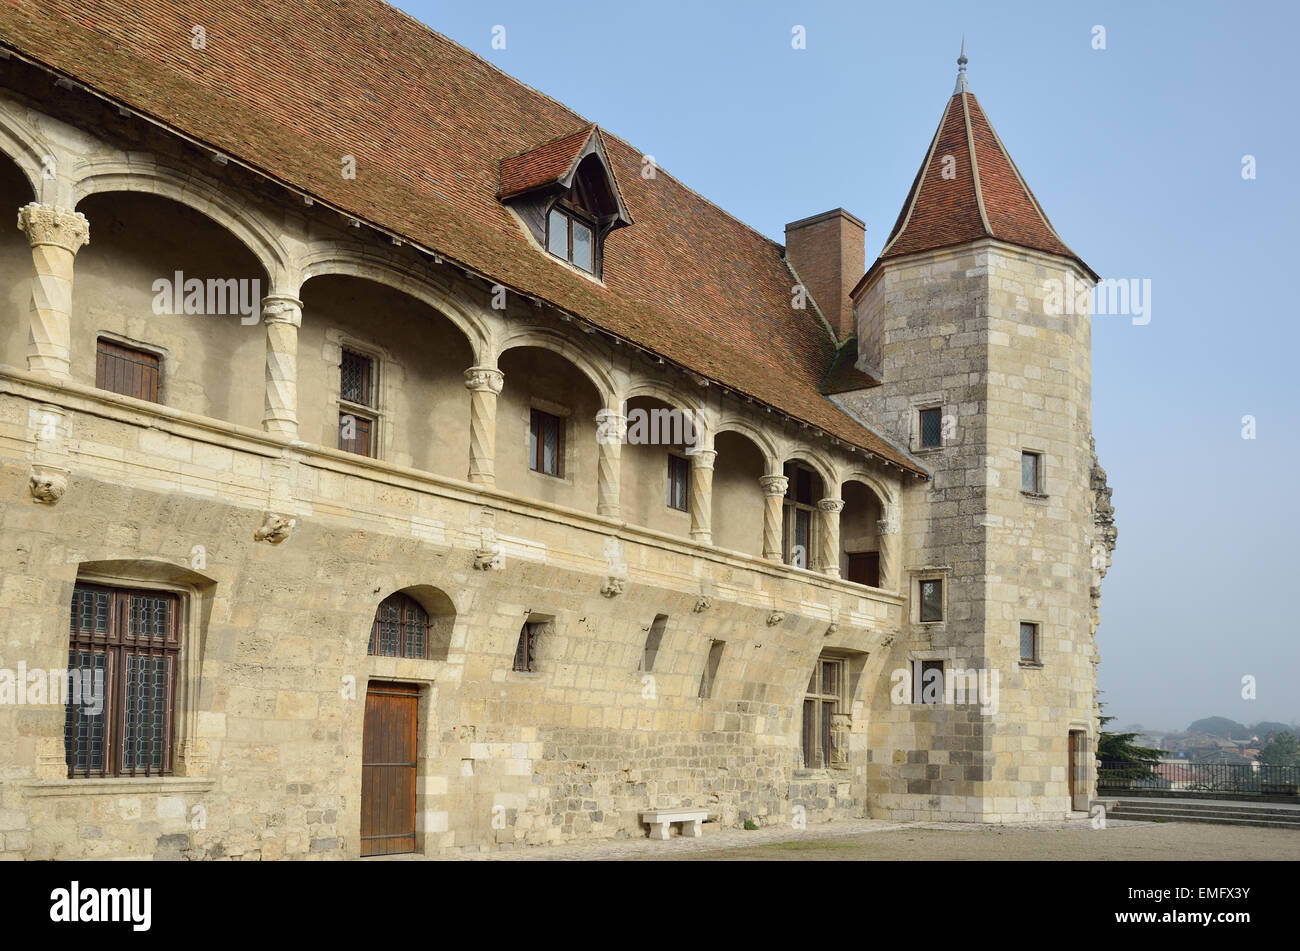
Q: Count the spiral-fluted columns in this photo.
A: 8